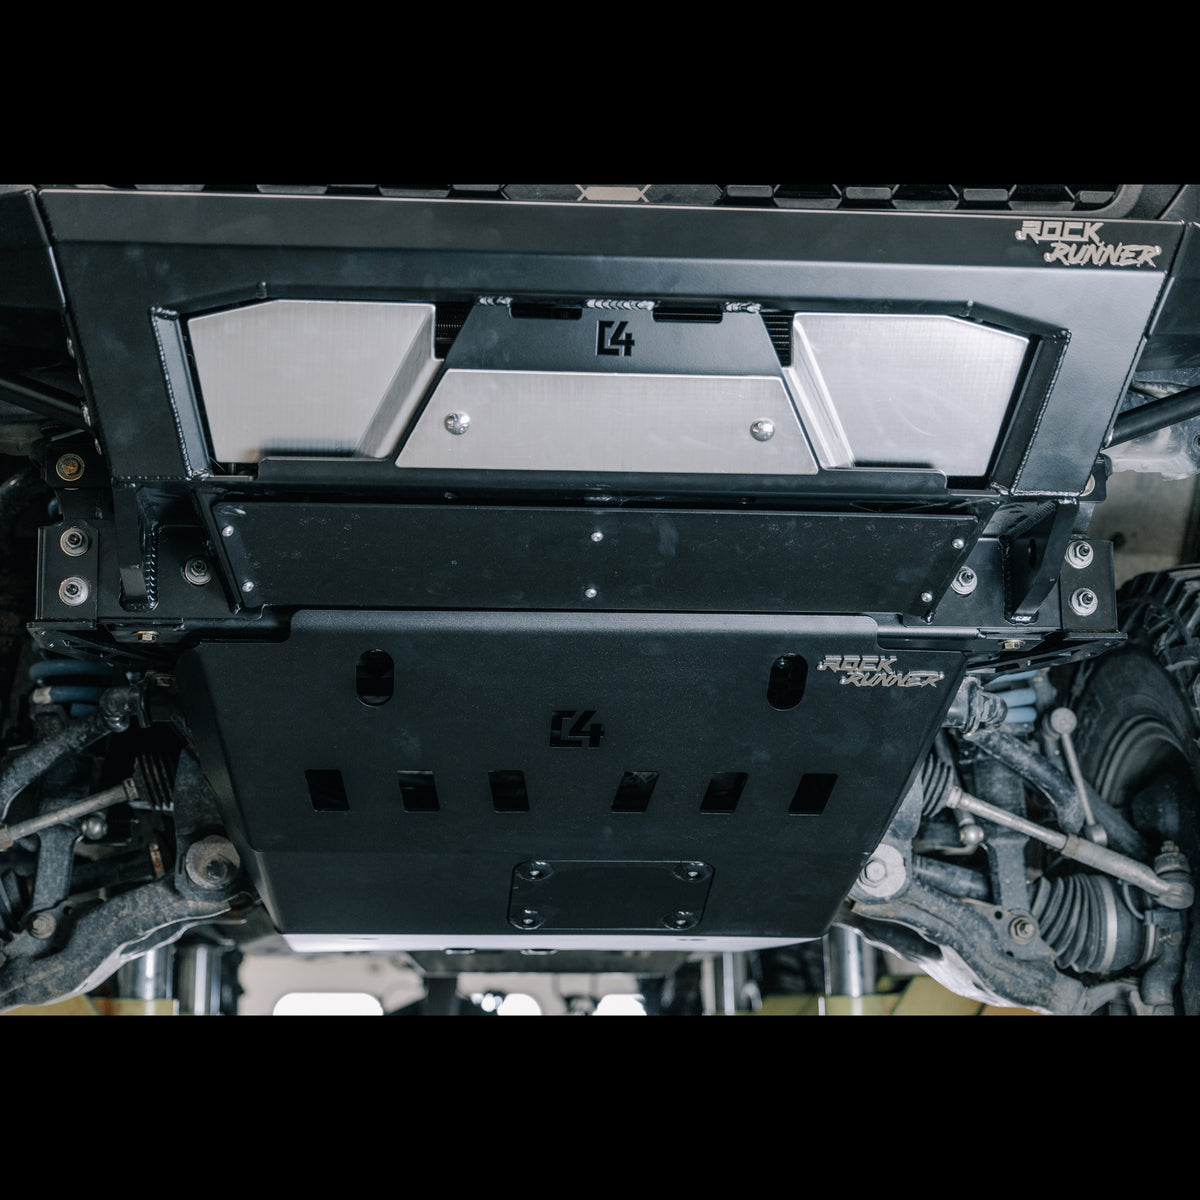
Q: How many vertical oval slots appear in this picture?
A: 2